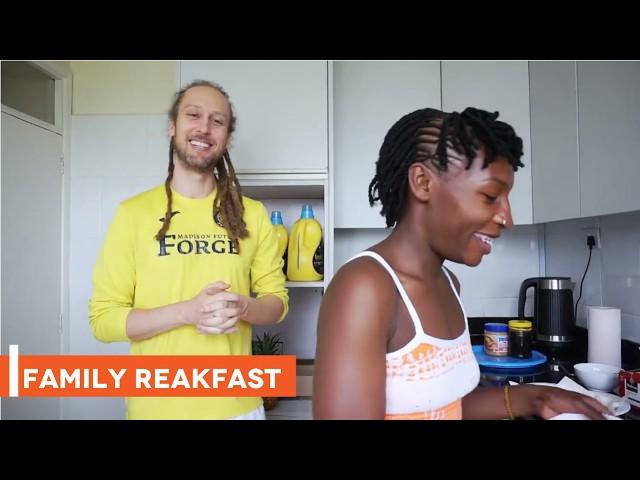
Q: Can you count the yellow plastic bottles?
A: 2